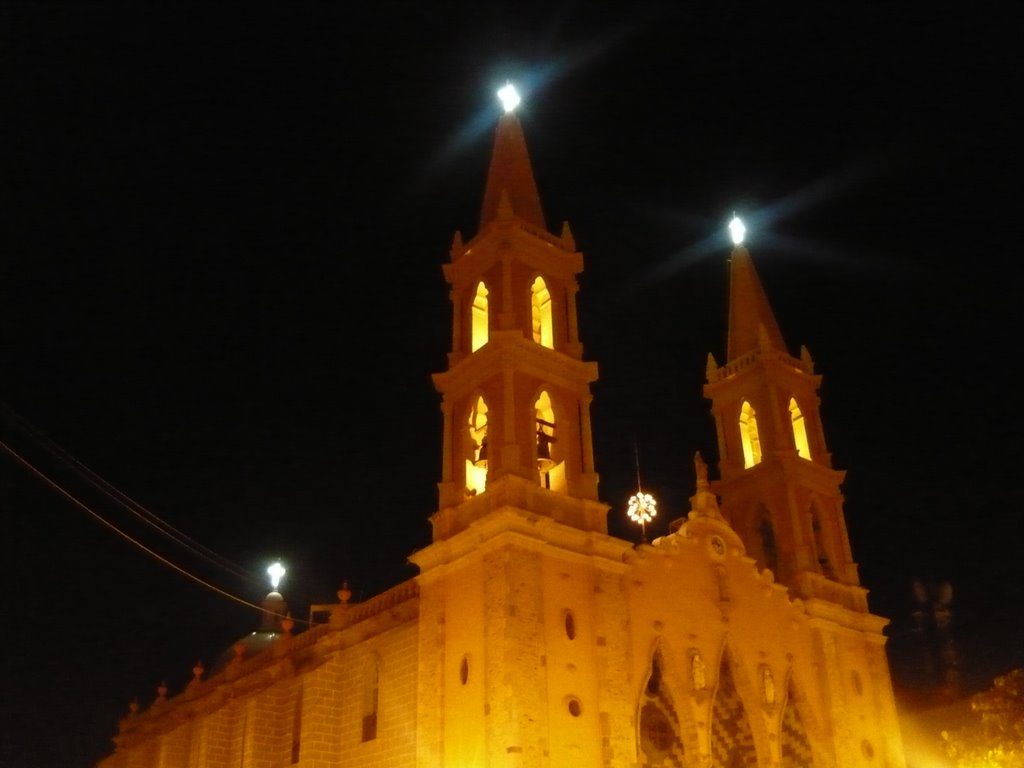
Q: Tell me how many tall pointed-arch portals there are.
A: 3